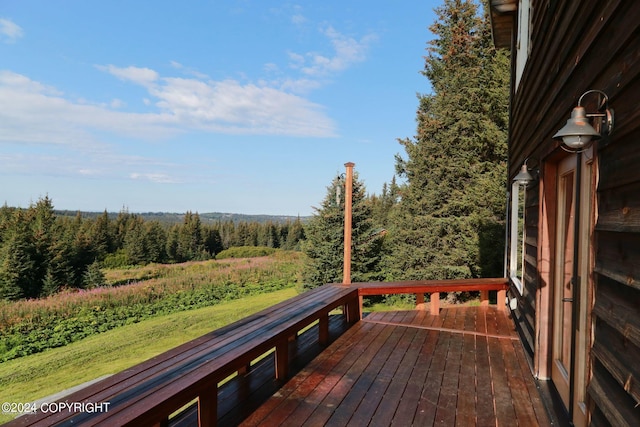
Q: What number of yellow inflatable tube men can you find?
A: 0